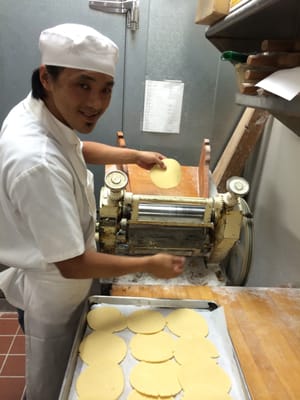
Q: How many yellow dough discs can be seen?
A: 12